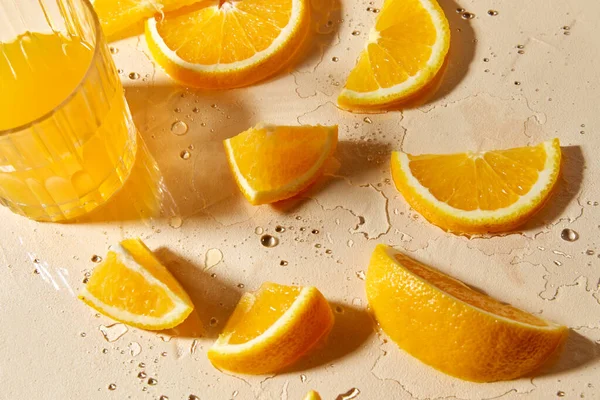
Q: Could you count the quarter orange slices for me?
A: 3